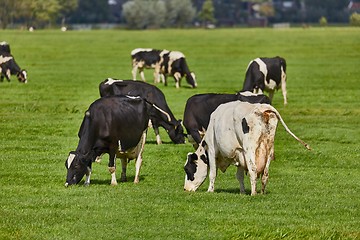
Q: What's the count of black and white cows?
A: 9